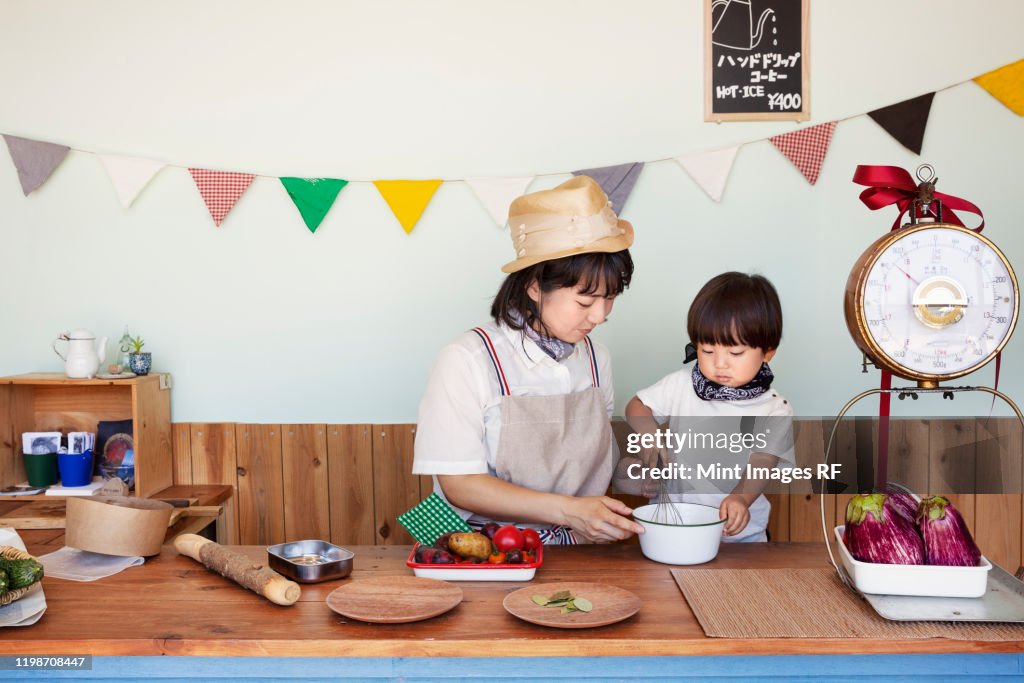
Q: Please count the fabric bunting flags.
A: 11